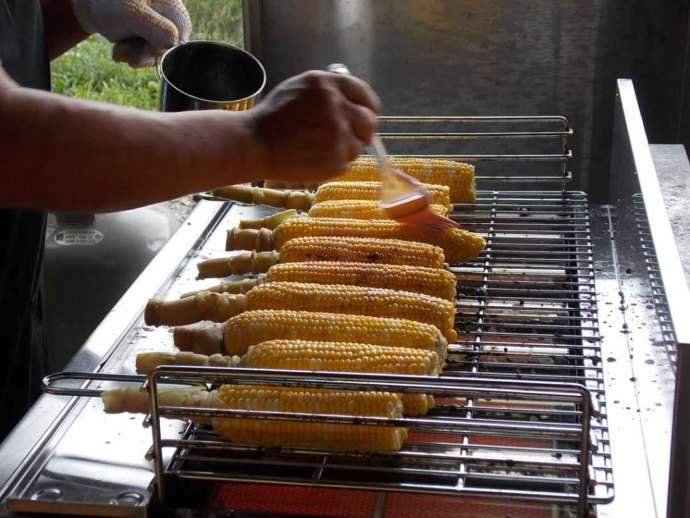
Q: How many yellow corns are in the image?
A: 10